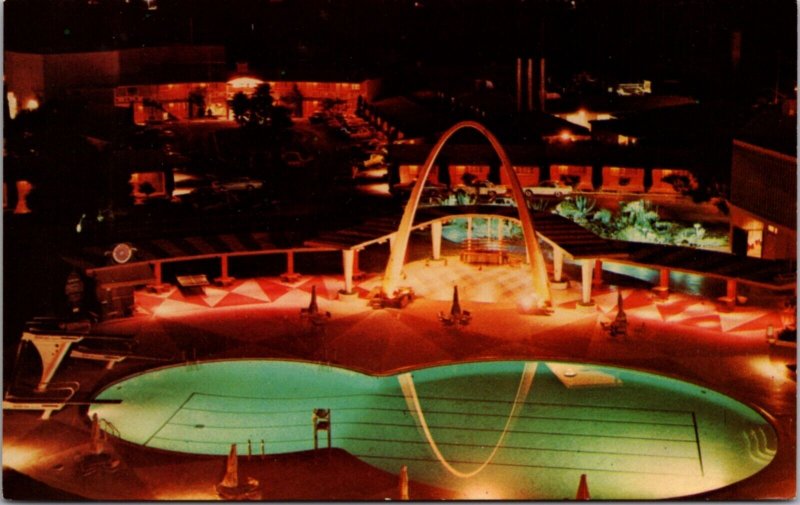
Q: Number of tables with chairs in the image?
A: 5